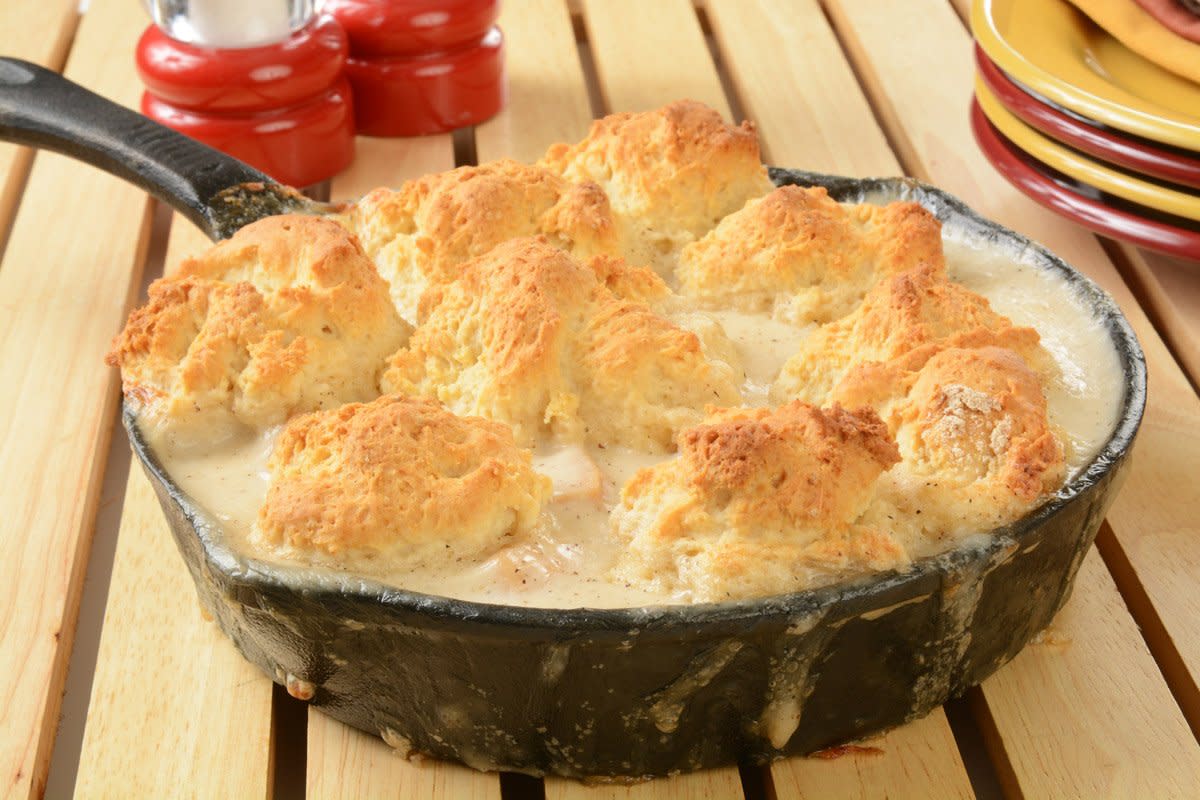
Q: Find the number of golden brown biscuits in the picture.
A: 9